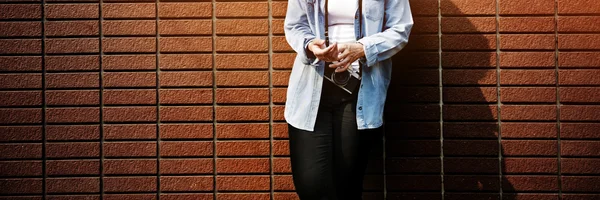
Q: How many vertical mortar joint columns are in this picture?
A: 9